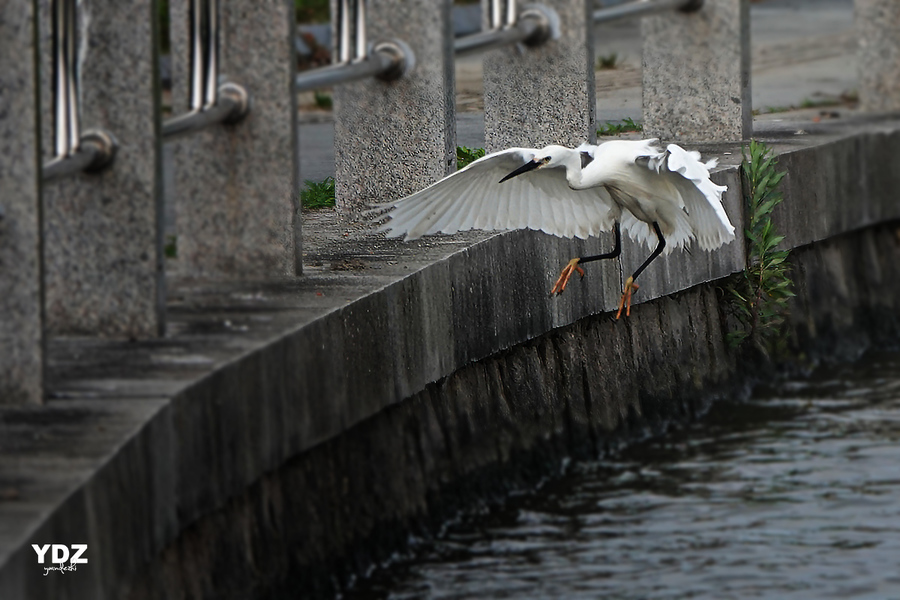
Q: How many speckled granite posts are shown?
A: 7